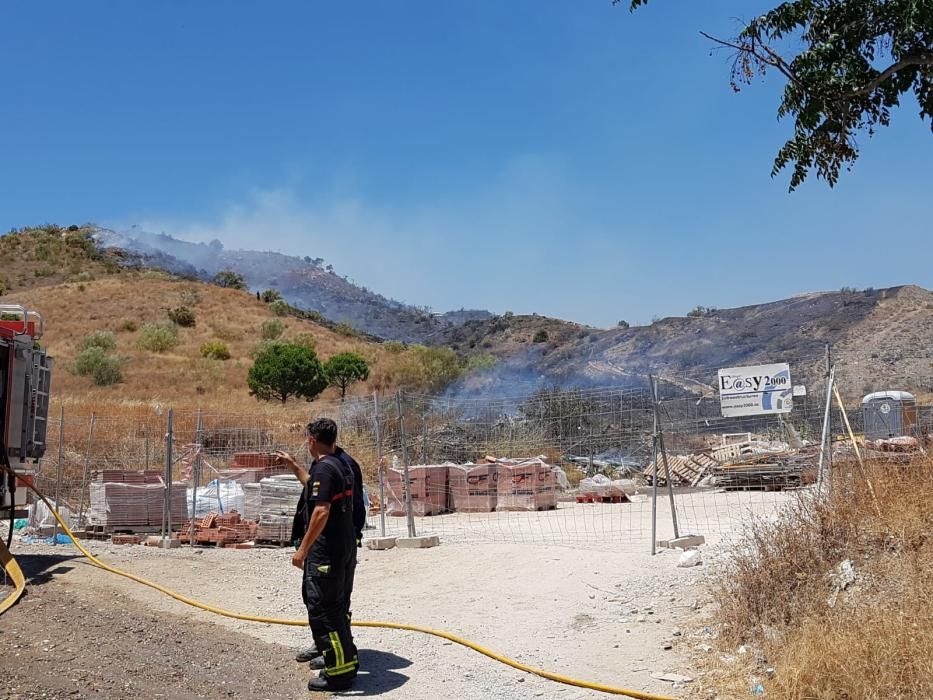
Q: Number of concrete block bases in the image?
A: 4